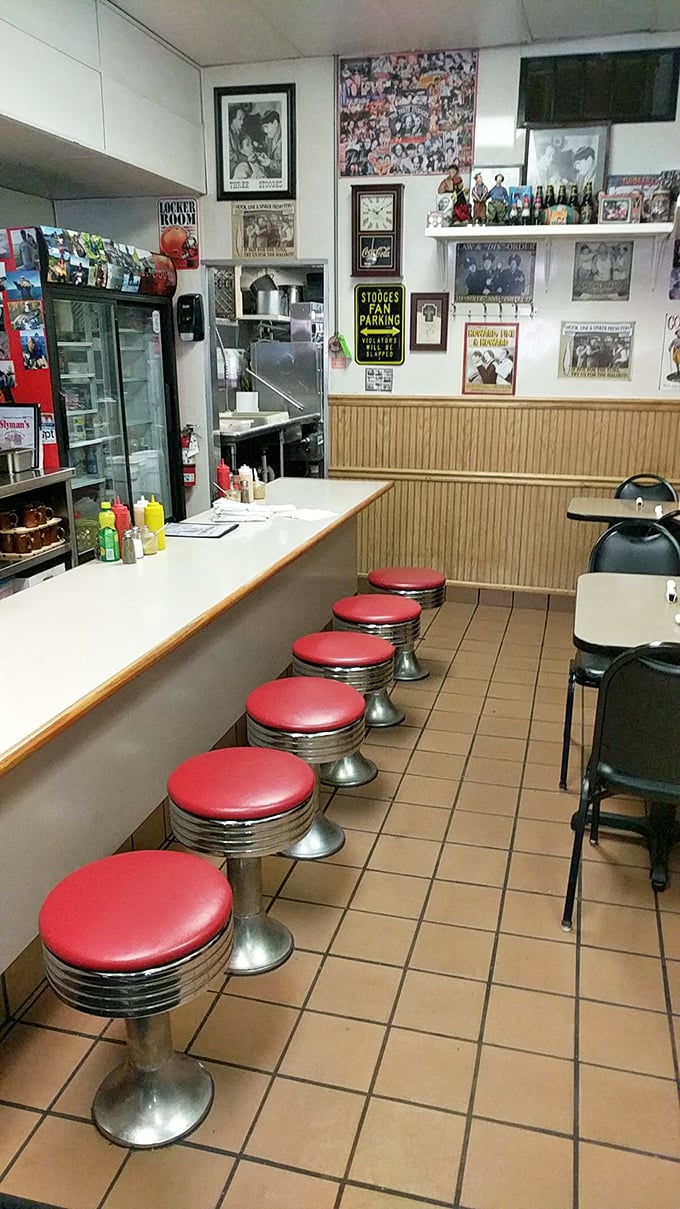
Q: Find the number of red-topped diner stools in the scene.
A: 6